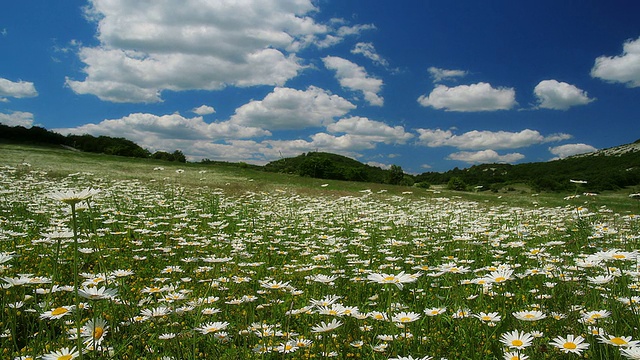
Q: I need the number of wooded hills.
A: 3